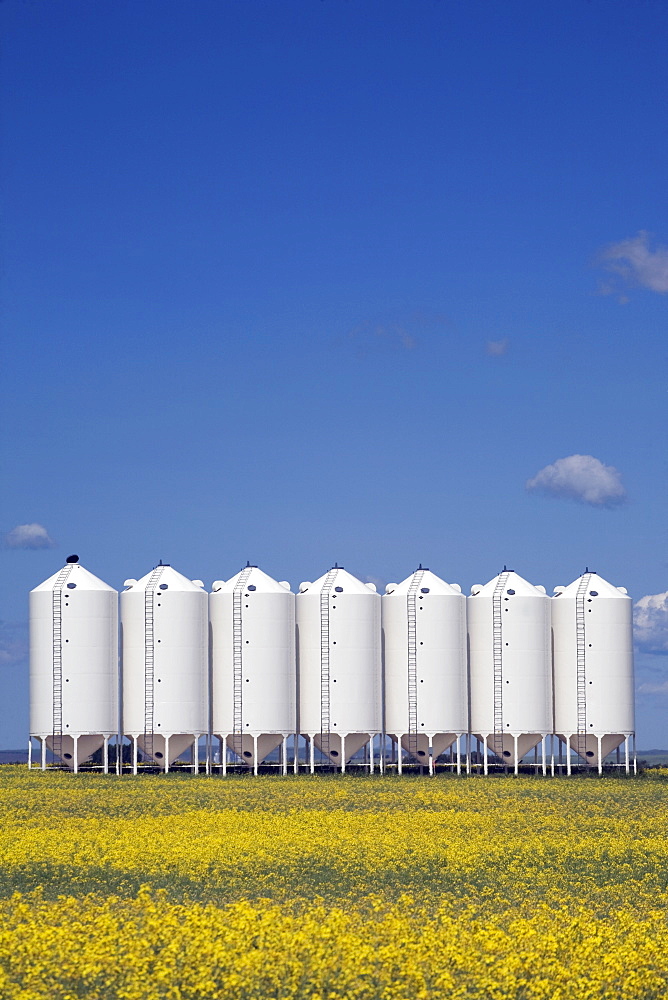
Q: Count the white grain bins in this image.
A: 7